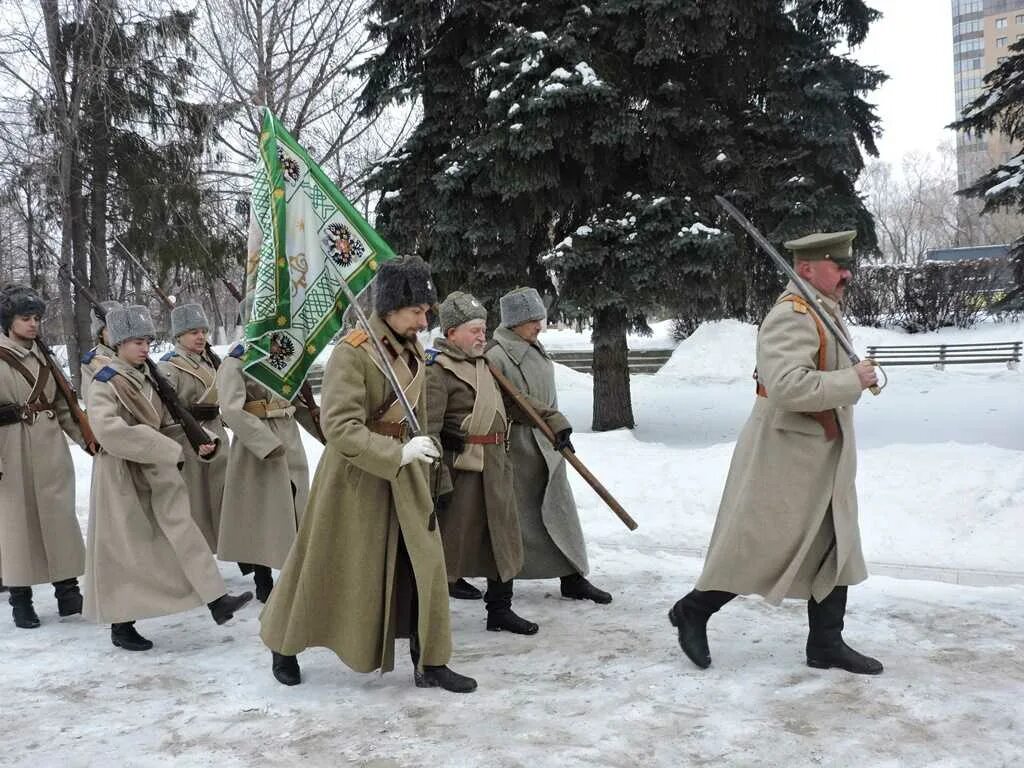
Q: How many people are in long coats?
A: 9